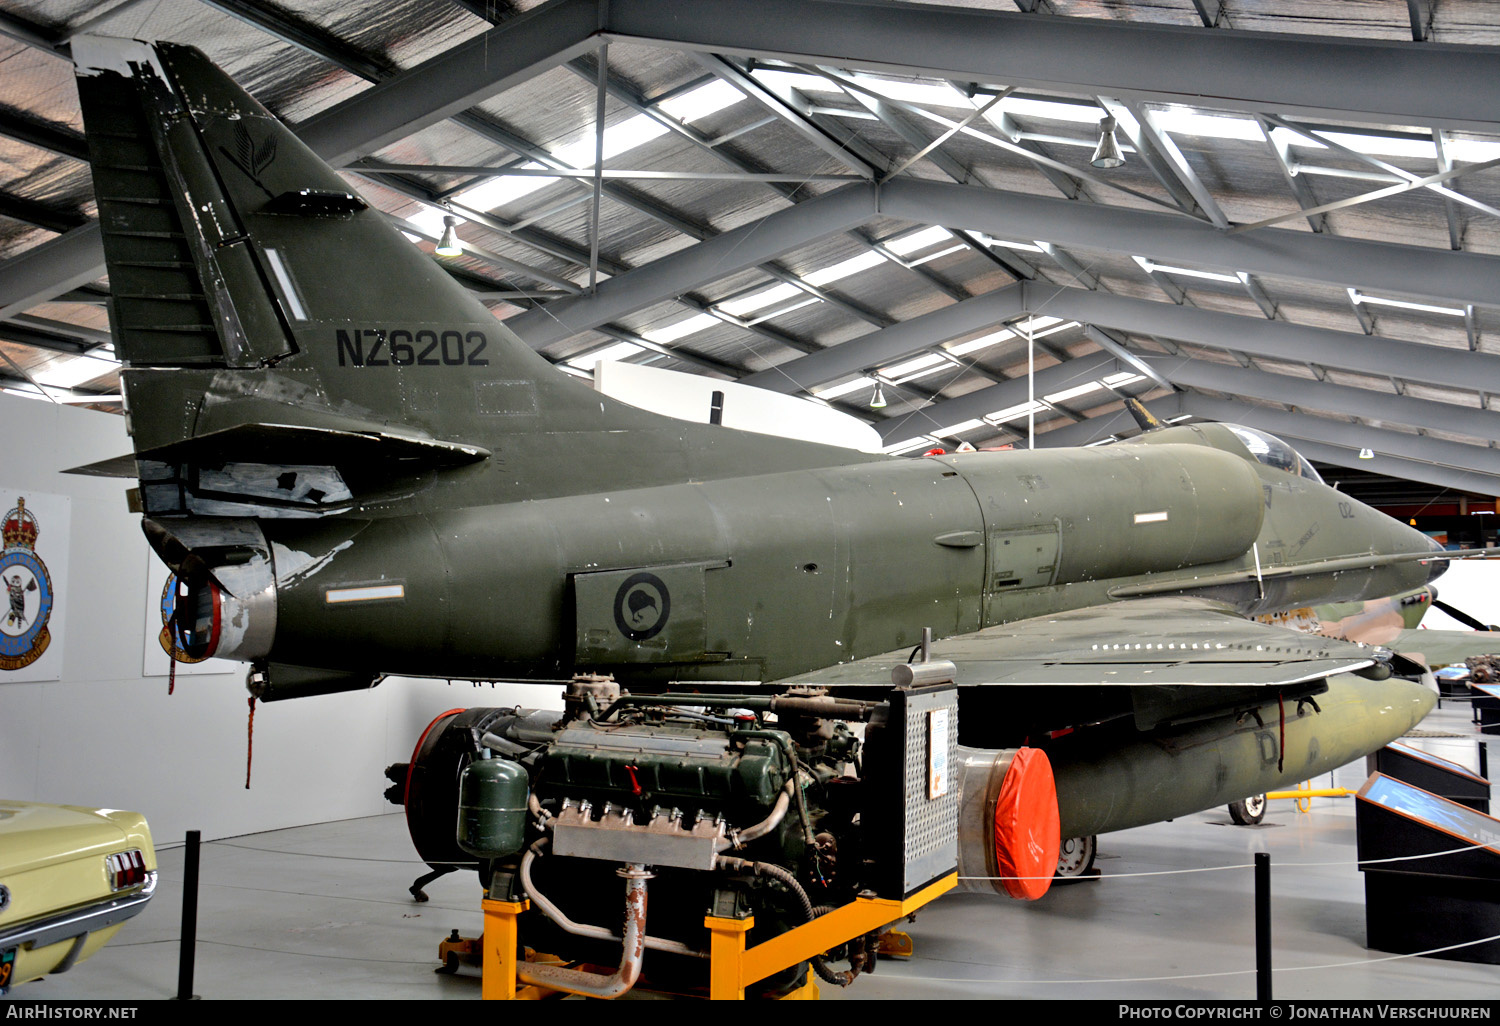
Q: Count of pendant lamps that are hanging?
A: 4